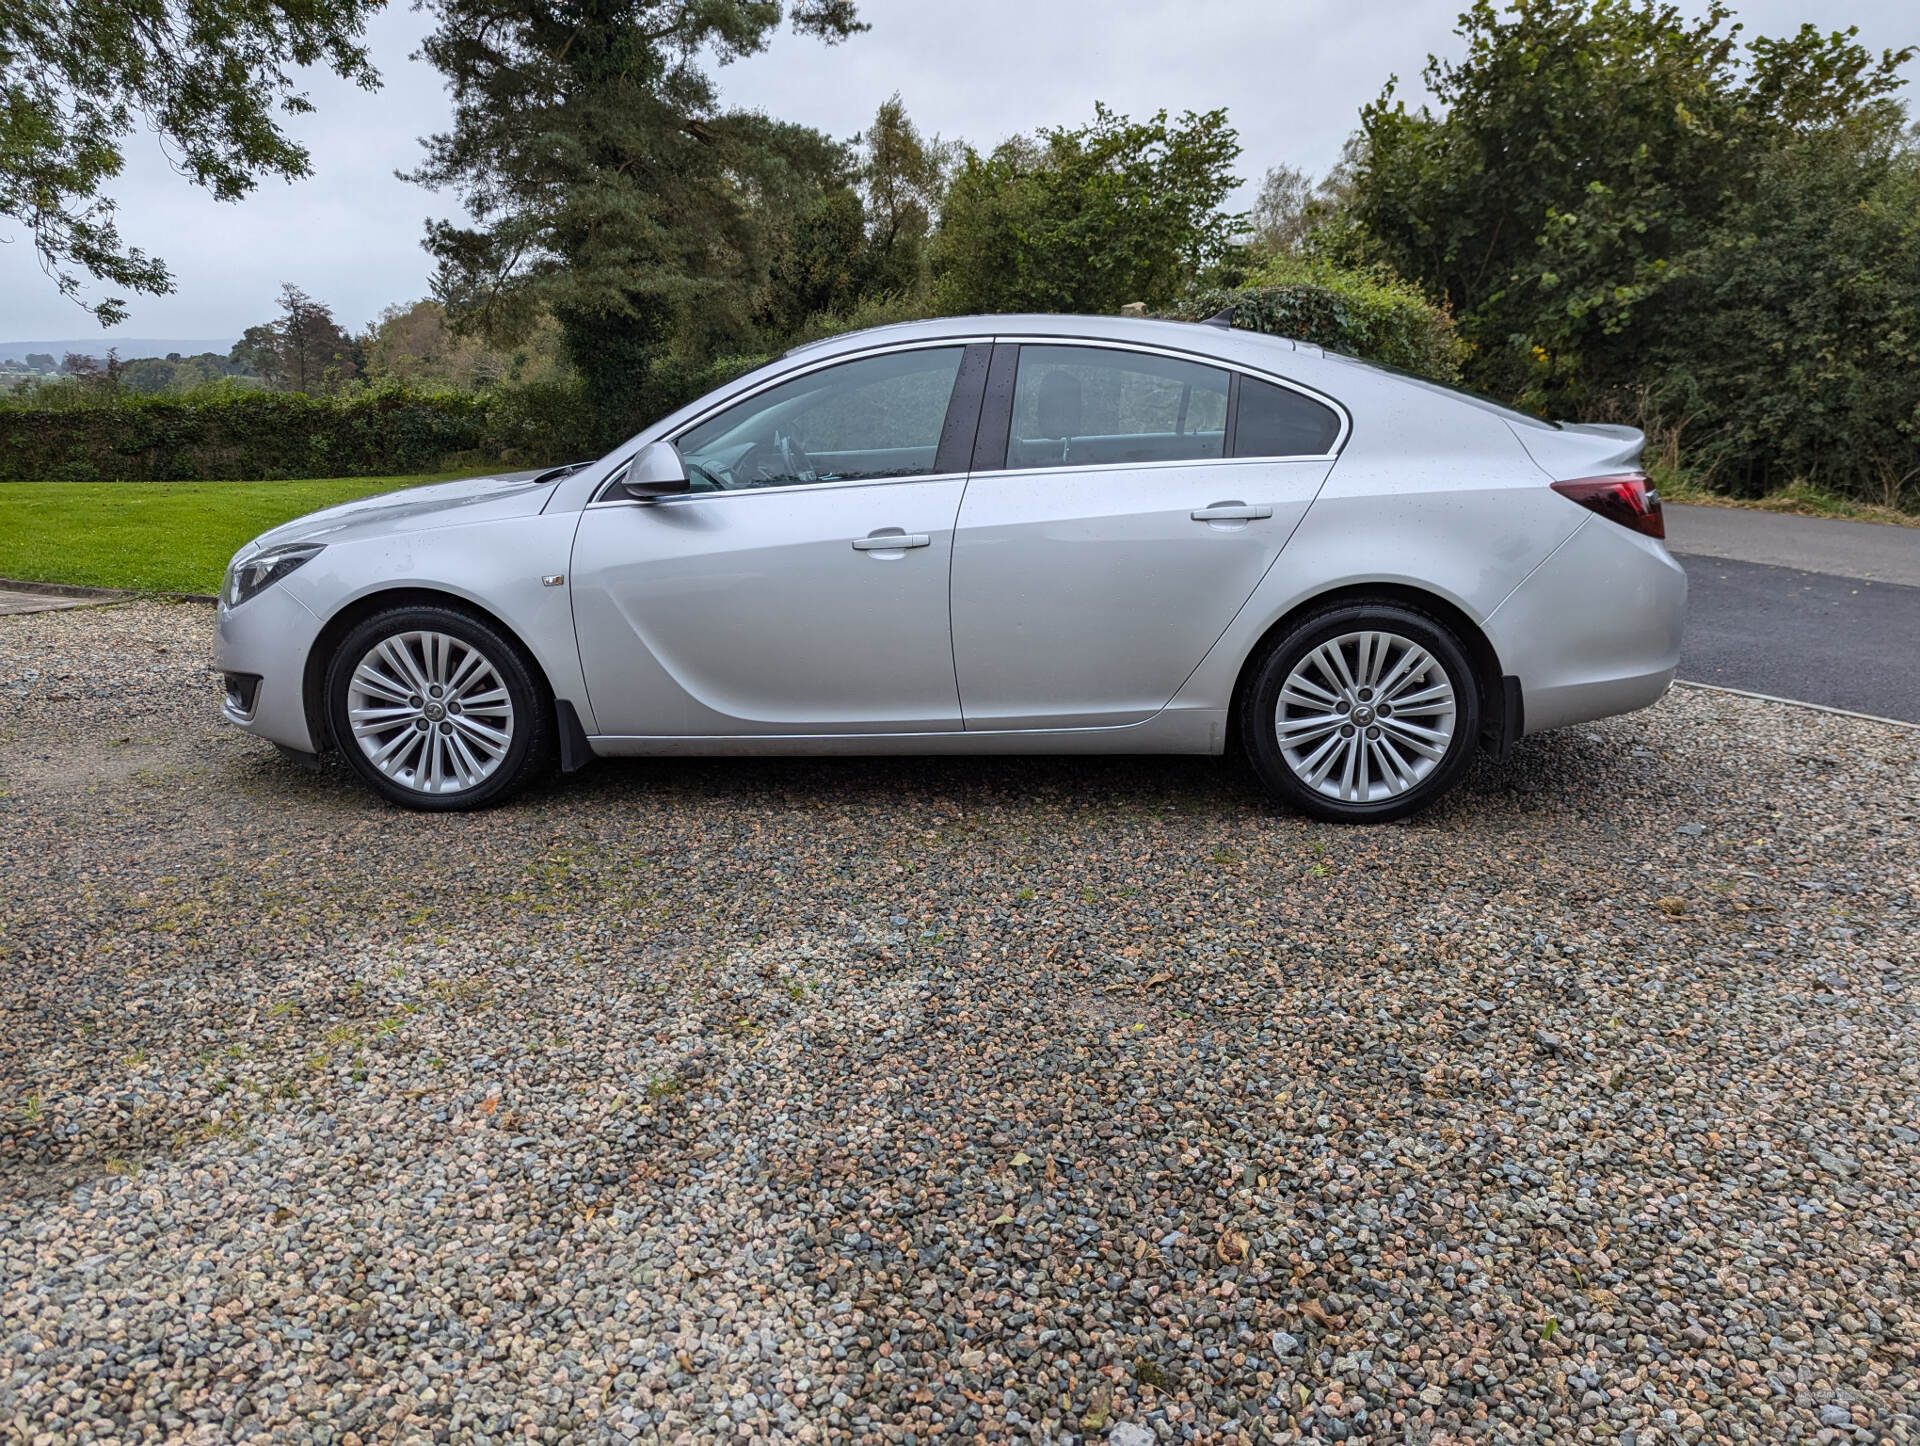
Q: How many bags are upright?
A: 0